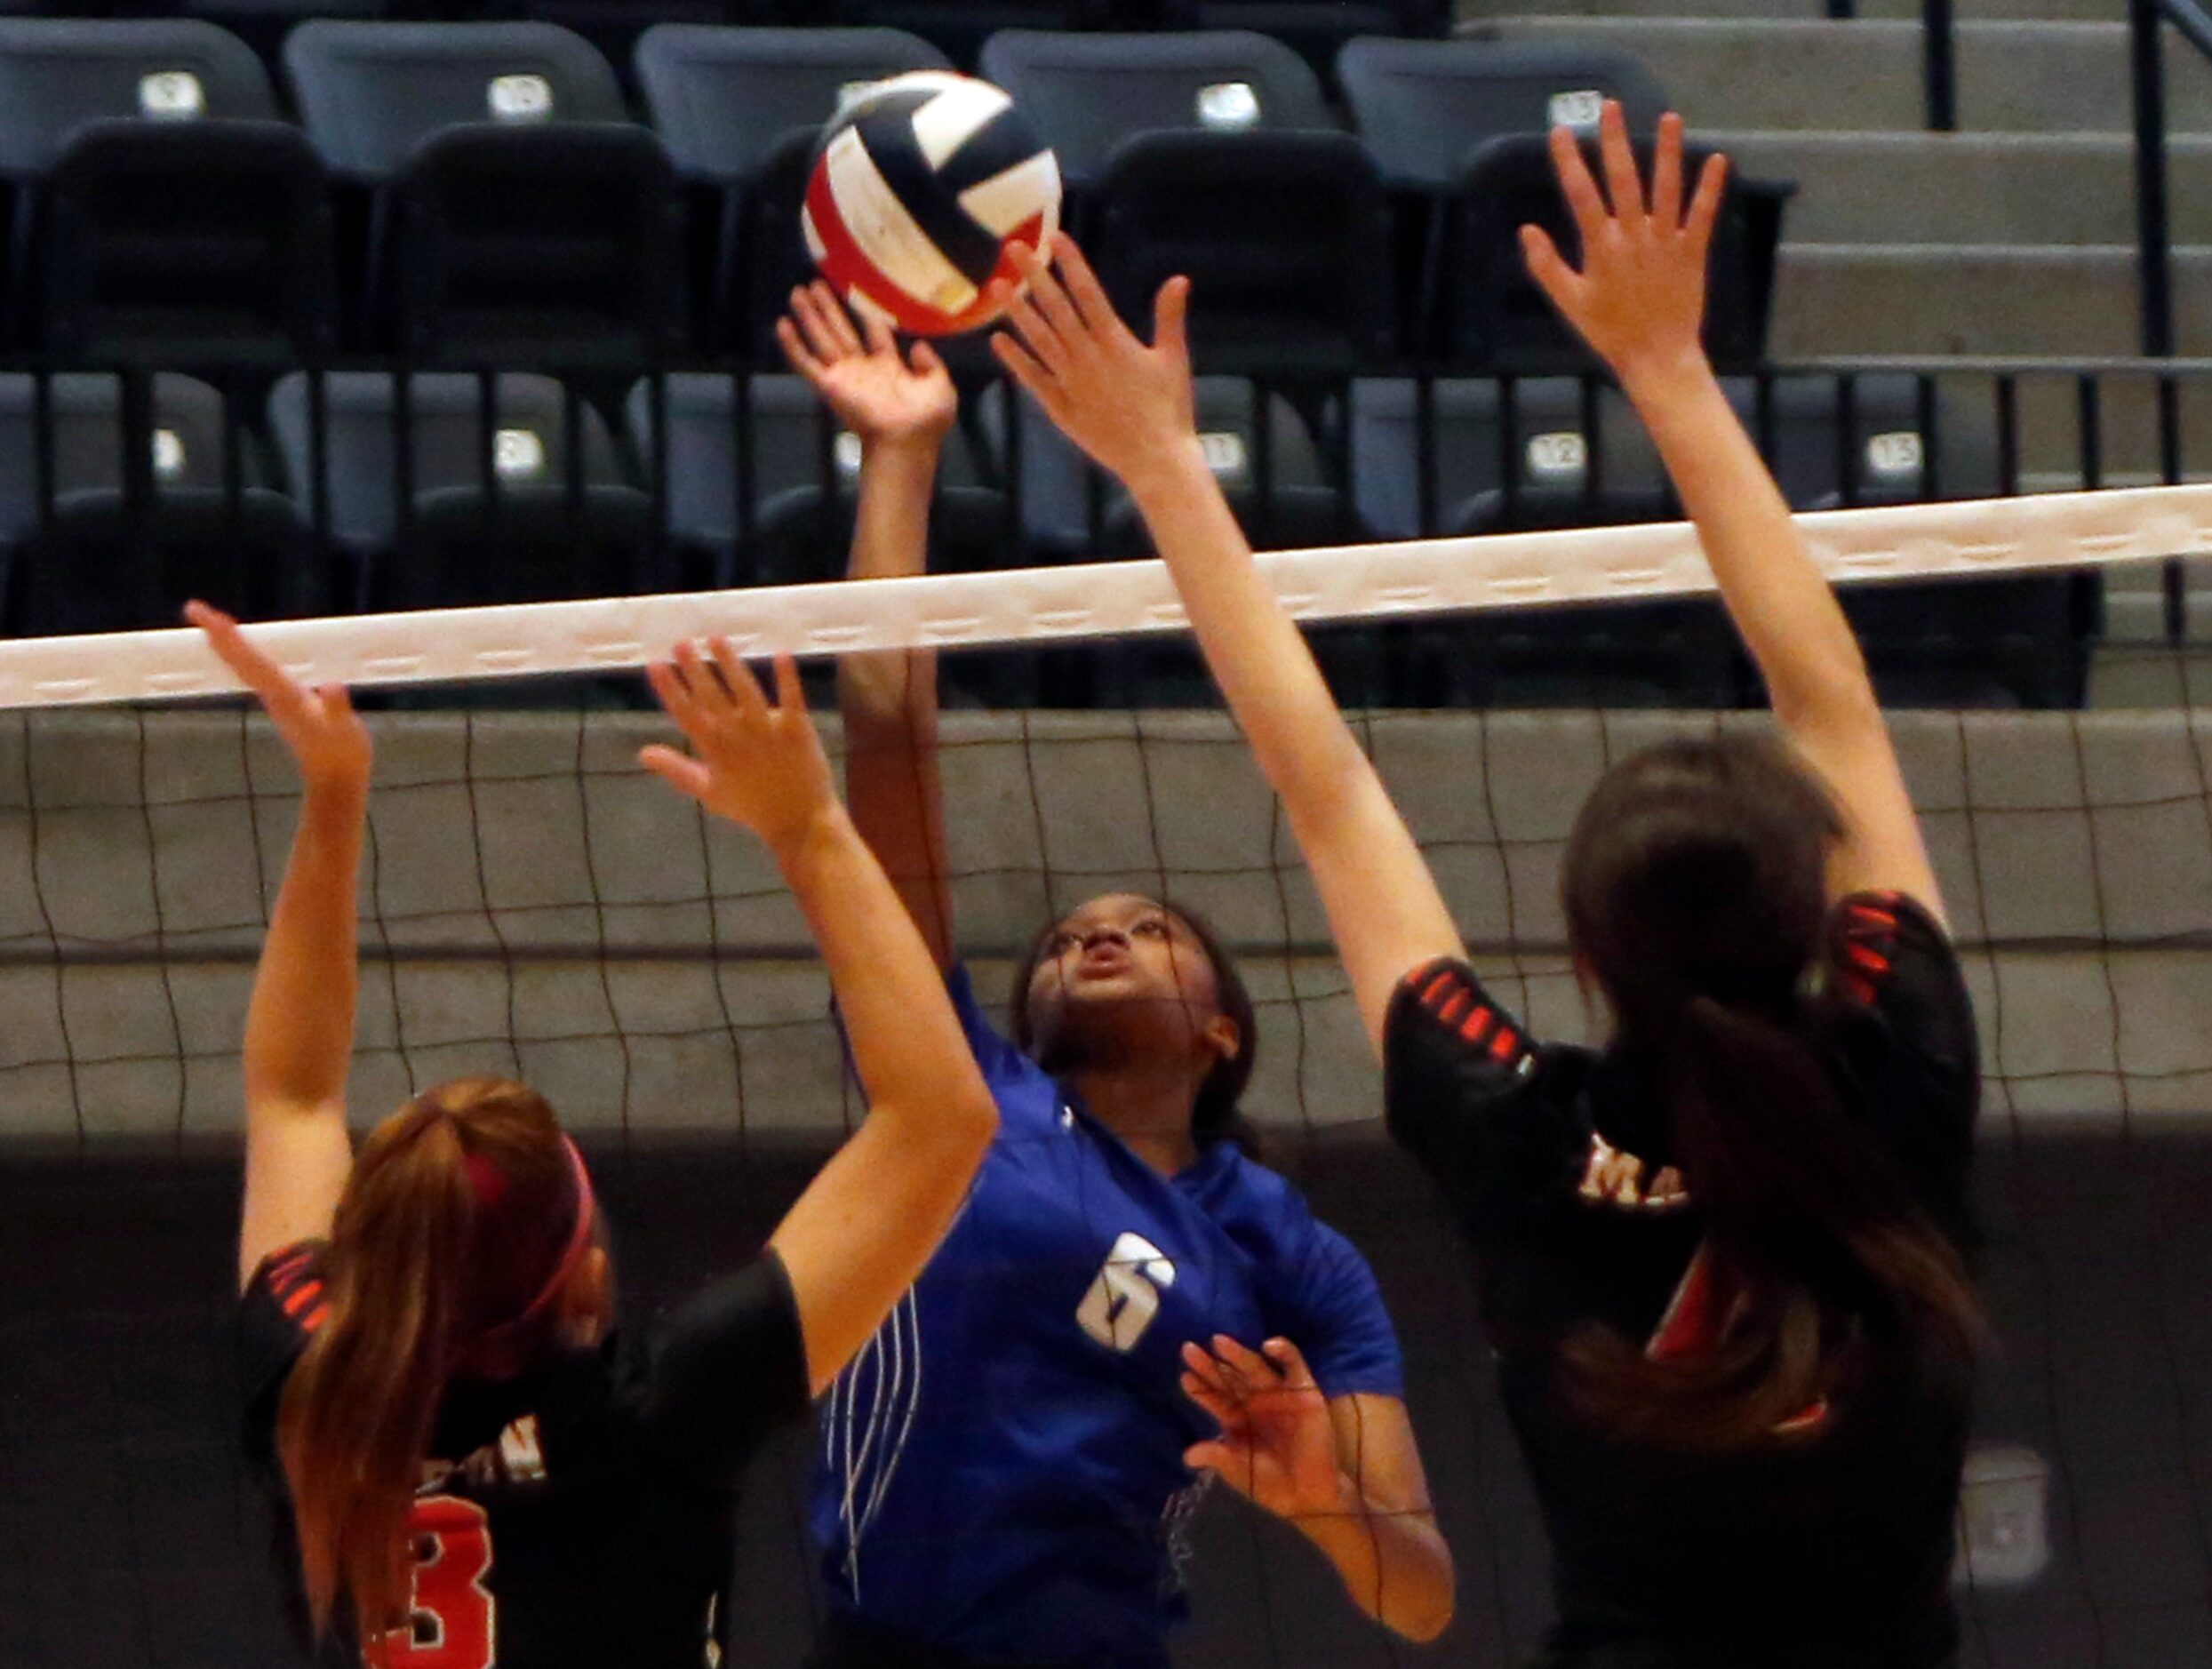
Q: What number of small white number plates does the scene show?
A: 11